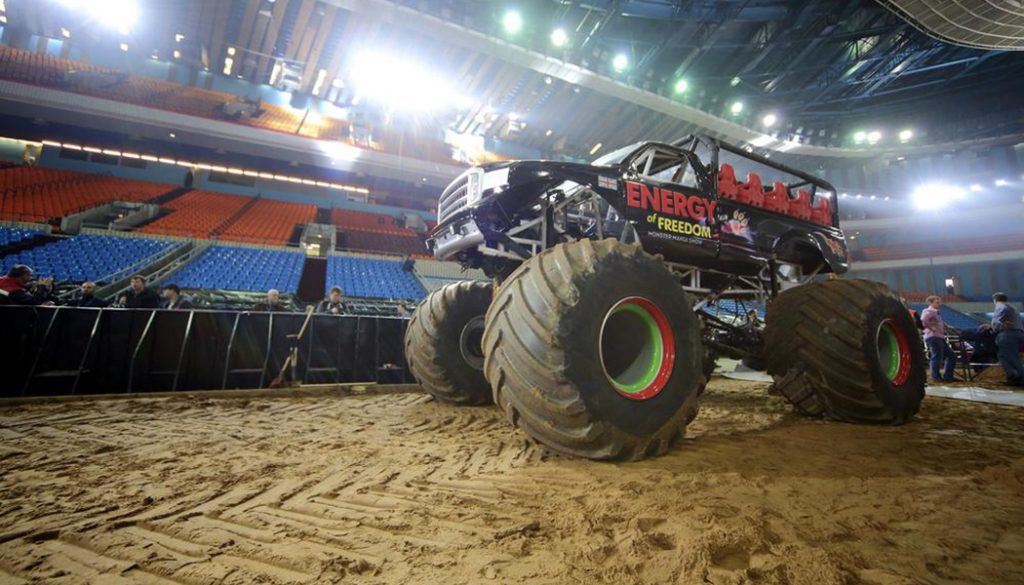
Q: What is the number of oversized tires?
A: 3